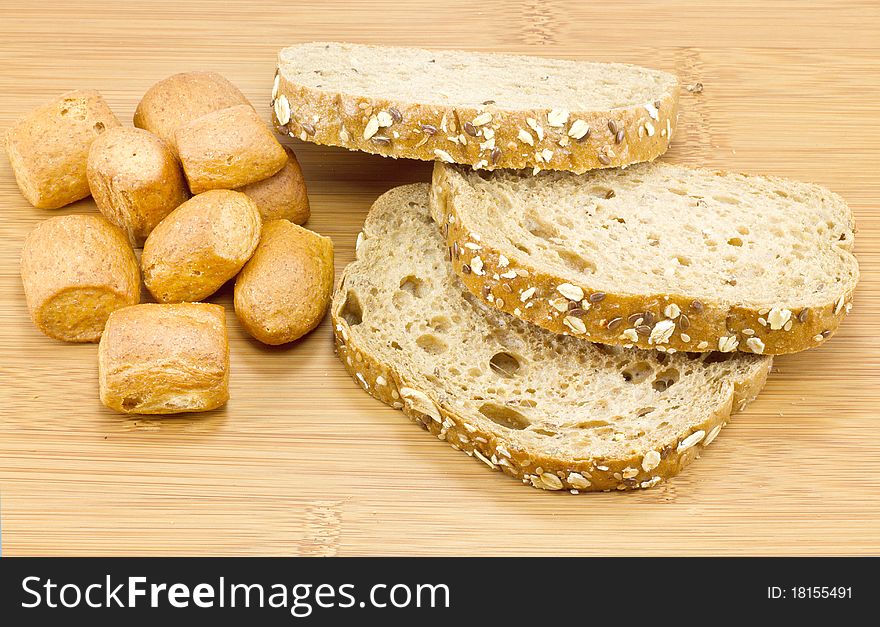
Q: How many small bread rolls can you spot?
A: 9